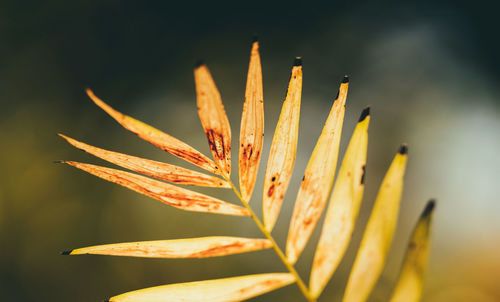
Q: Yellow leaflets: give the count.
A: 12